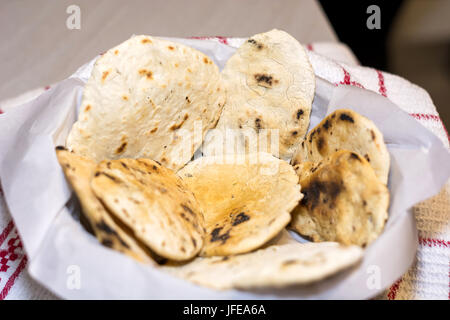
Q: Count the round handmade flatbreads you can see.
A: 8